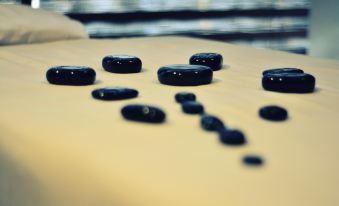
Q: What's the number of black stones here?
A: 14